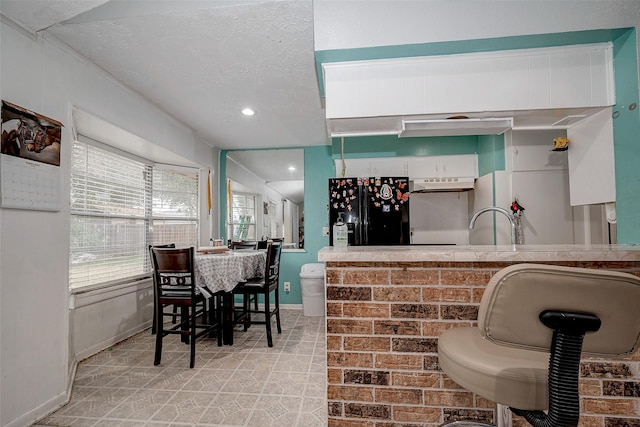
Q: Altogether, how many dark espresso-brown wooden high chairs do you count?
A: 4